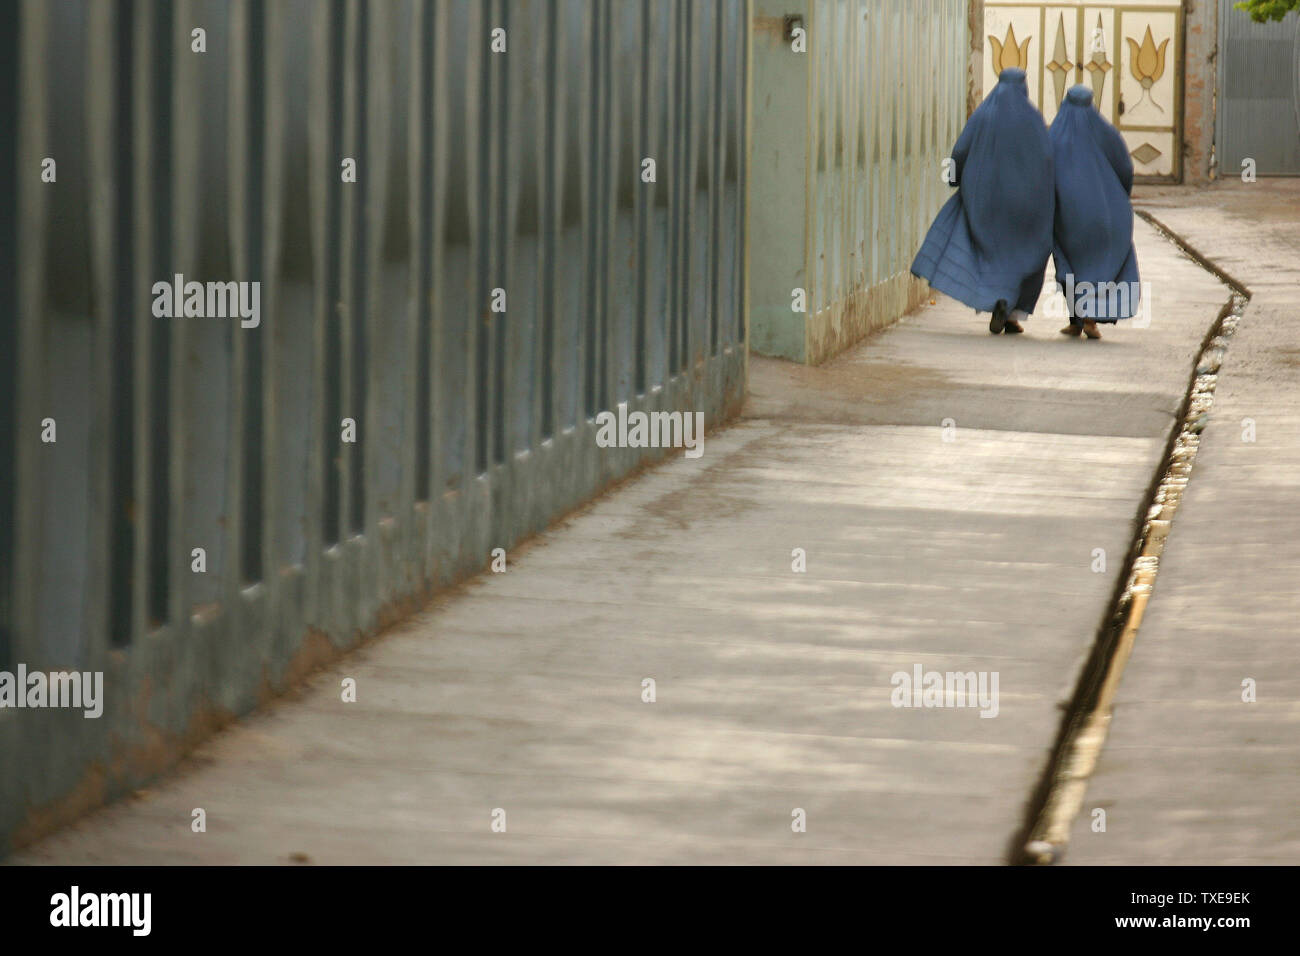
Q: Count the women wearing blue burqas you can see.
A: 2